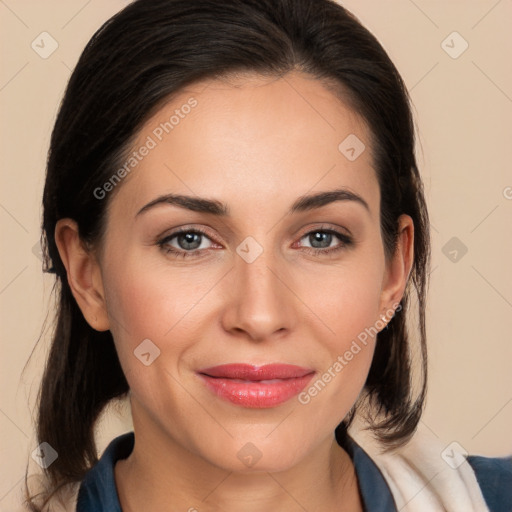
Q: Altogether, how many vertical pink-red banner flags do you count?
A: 0